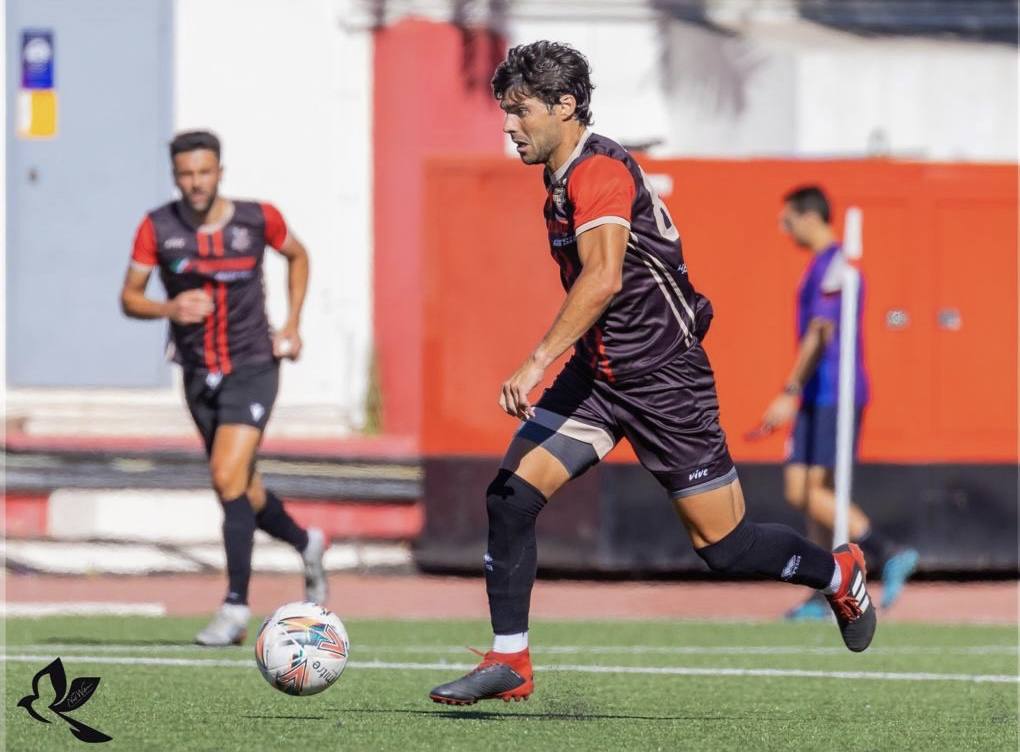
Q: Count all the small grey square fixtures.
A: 2